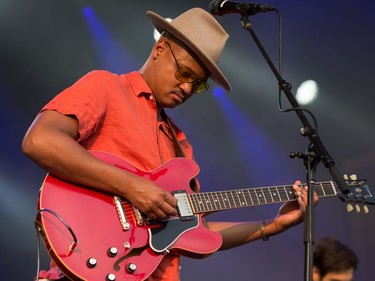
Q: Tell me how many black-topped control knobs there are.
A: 4